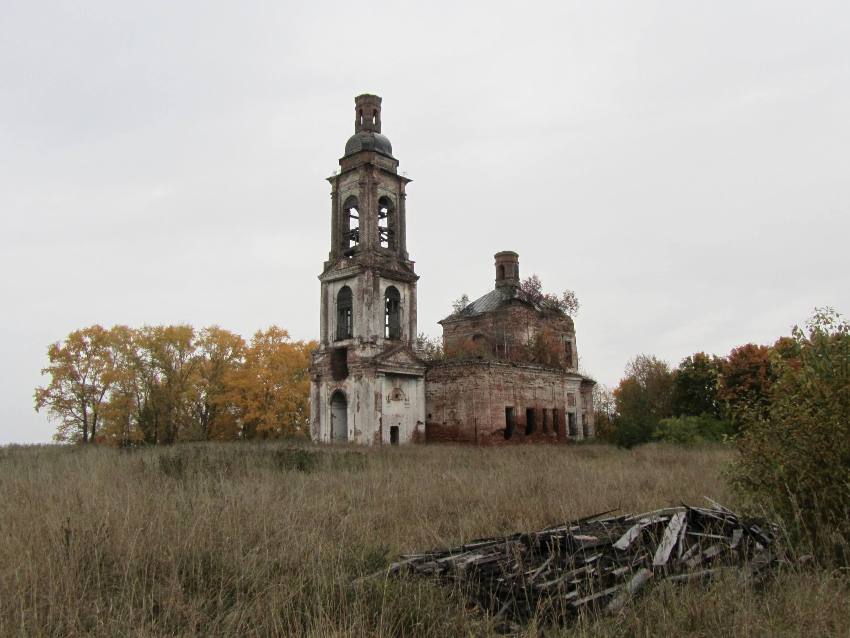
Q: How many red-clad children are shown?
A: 0